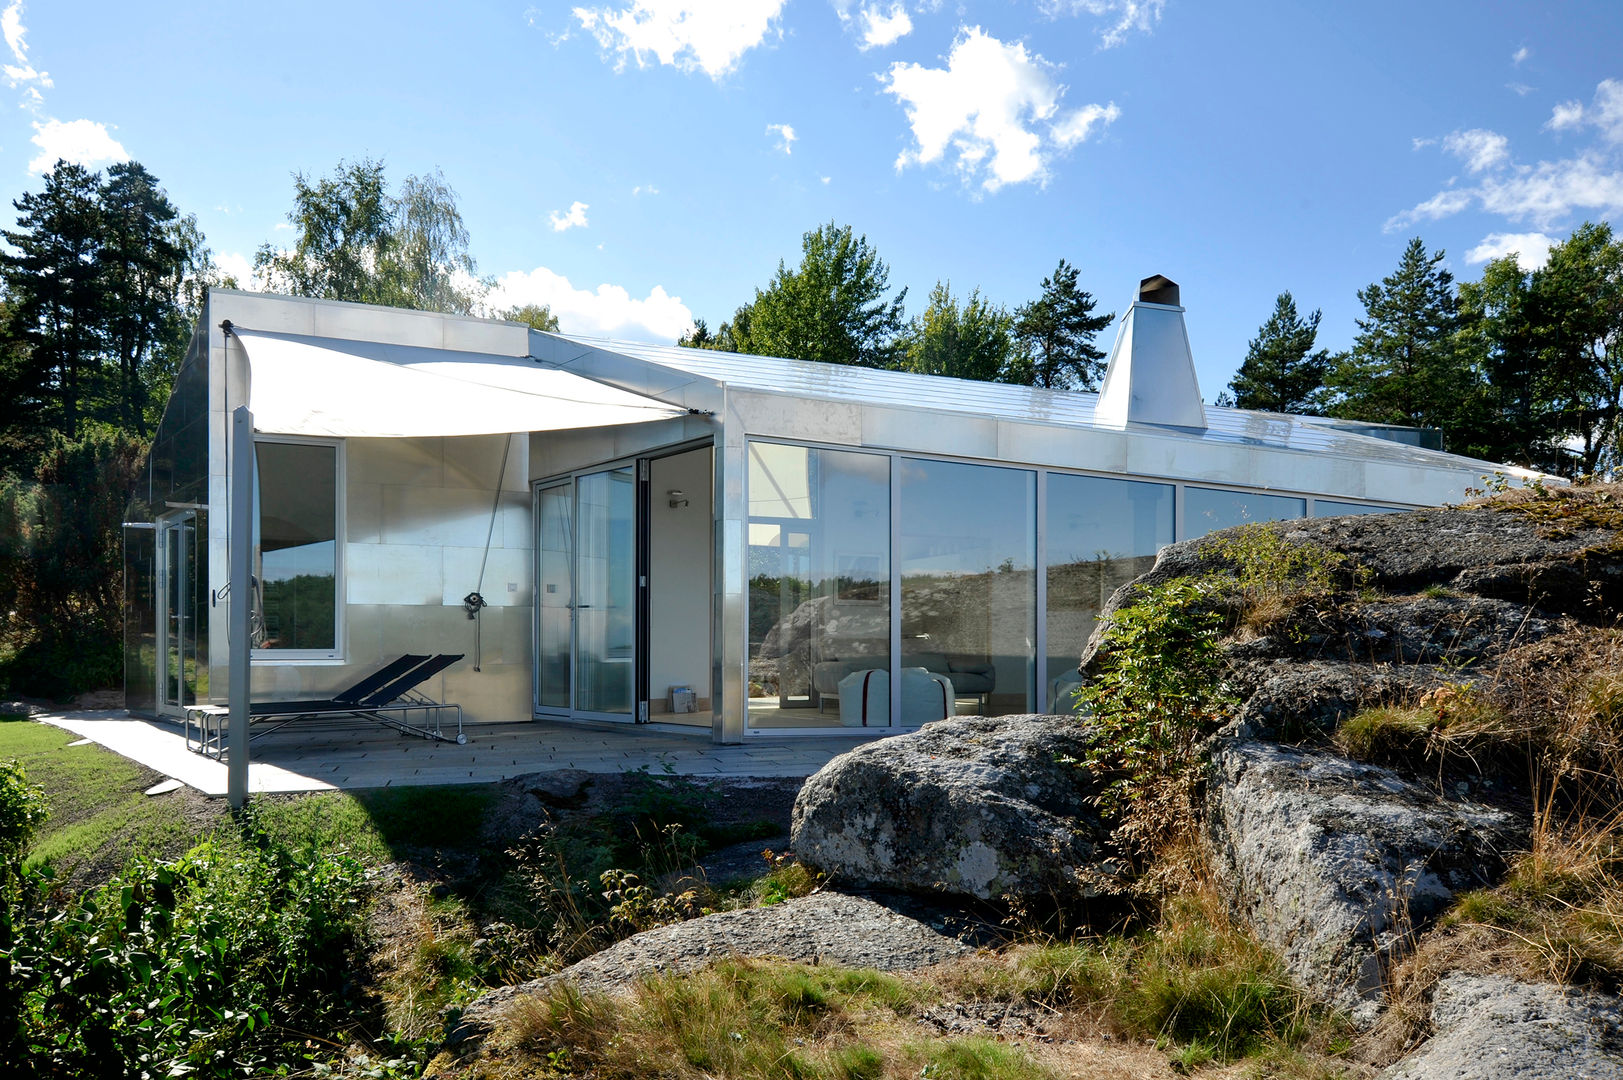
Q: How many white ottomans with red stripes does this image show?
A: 2